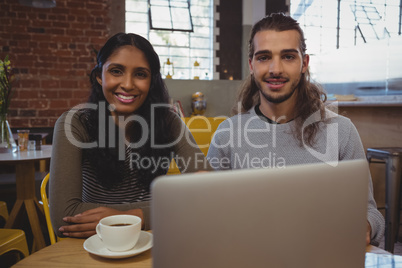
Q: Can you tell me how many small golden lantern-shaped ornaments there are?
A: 2